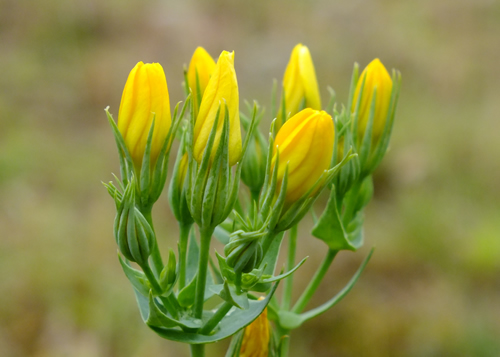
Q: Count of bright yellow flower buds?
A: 6